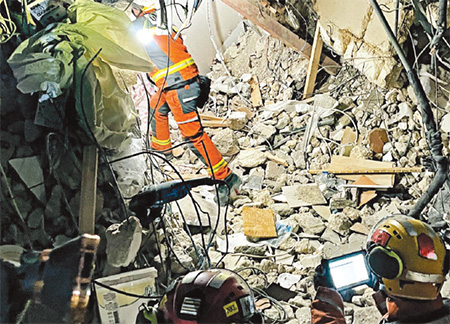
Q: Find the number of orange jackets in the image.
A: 2